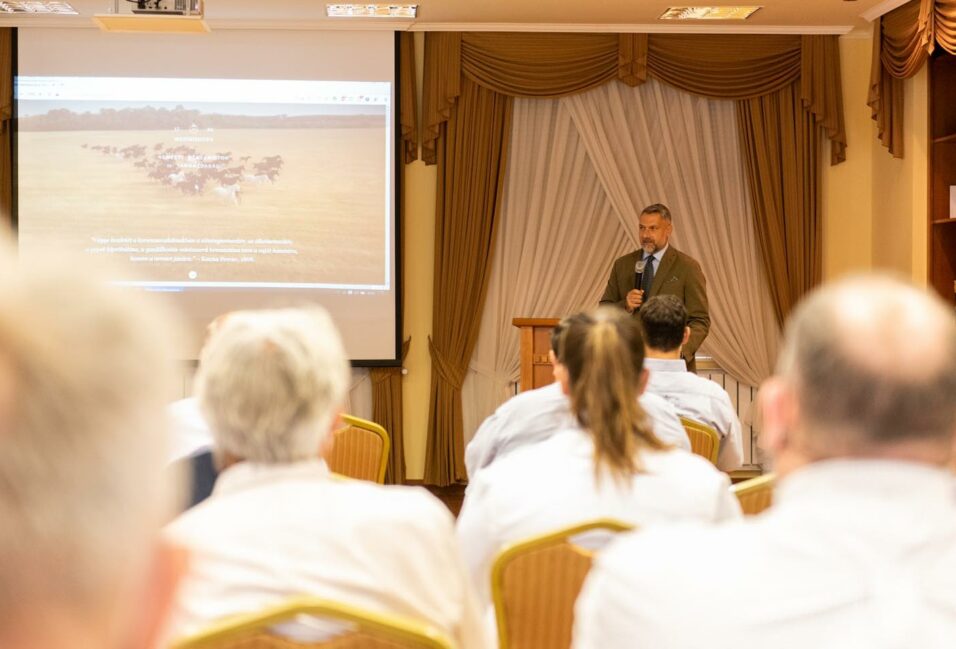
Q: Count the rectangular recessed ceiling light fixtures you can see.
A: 3